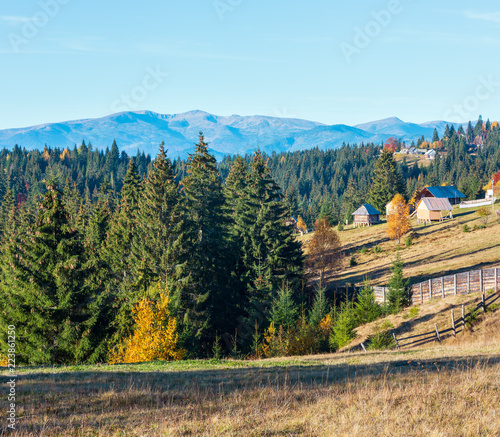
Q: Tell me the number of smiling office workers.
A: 0